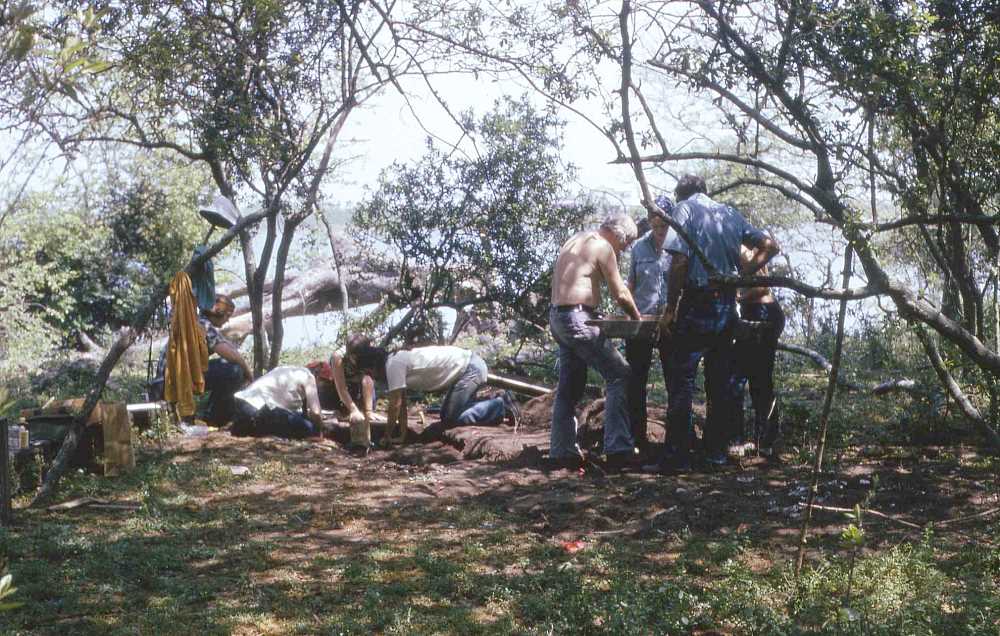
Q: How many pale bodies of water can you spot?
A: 1